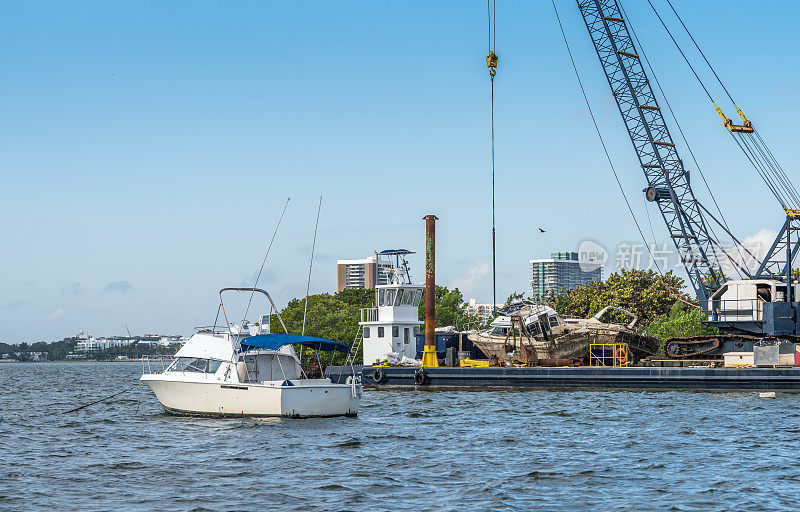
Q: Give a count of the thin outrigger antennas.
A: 2